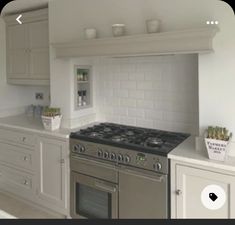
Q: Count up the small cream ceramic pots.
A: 3